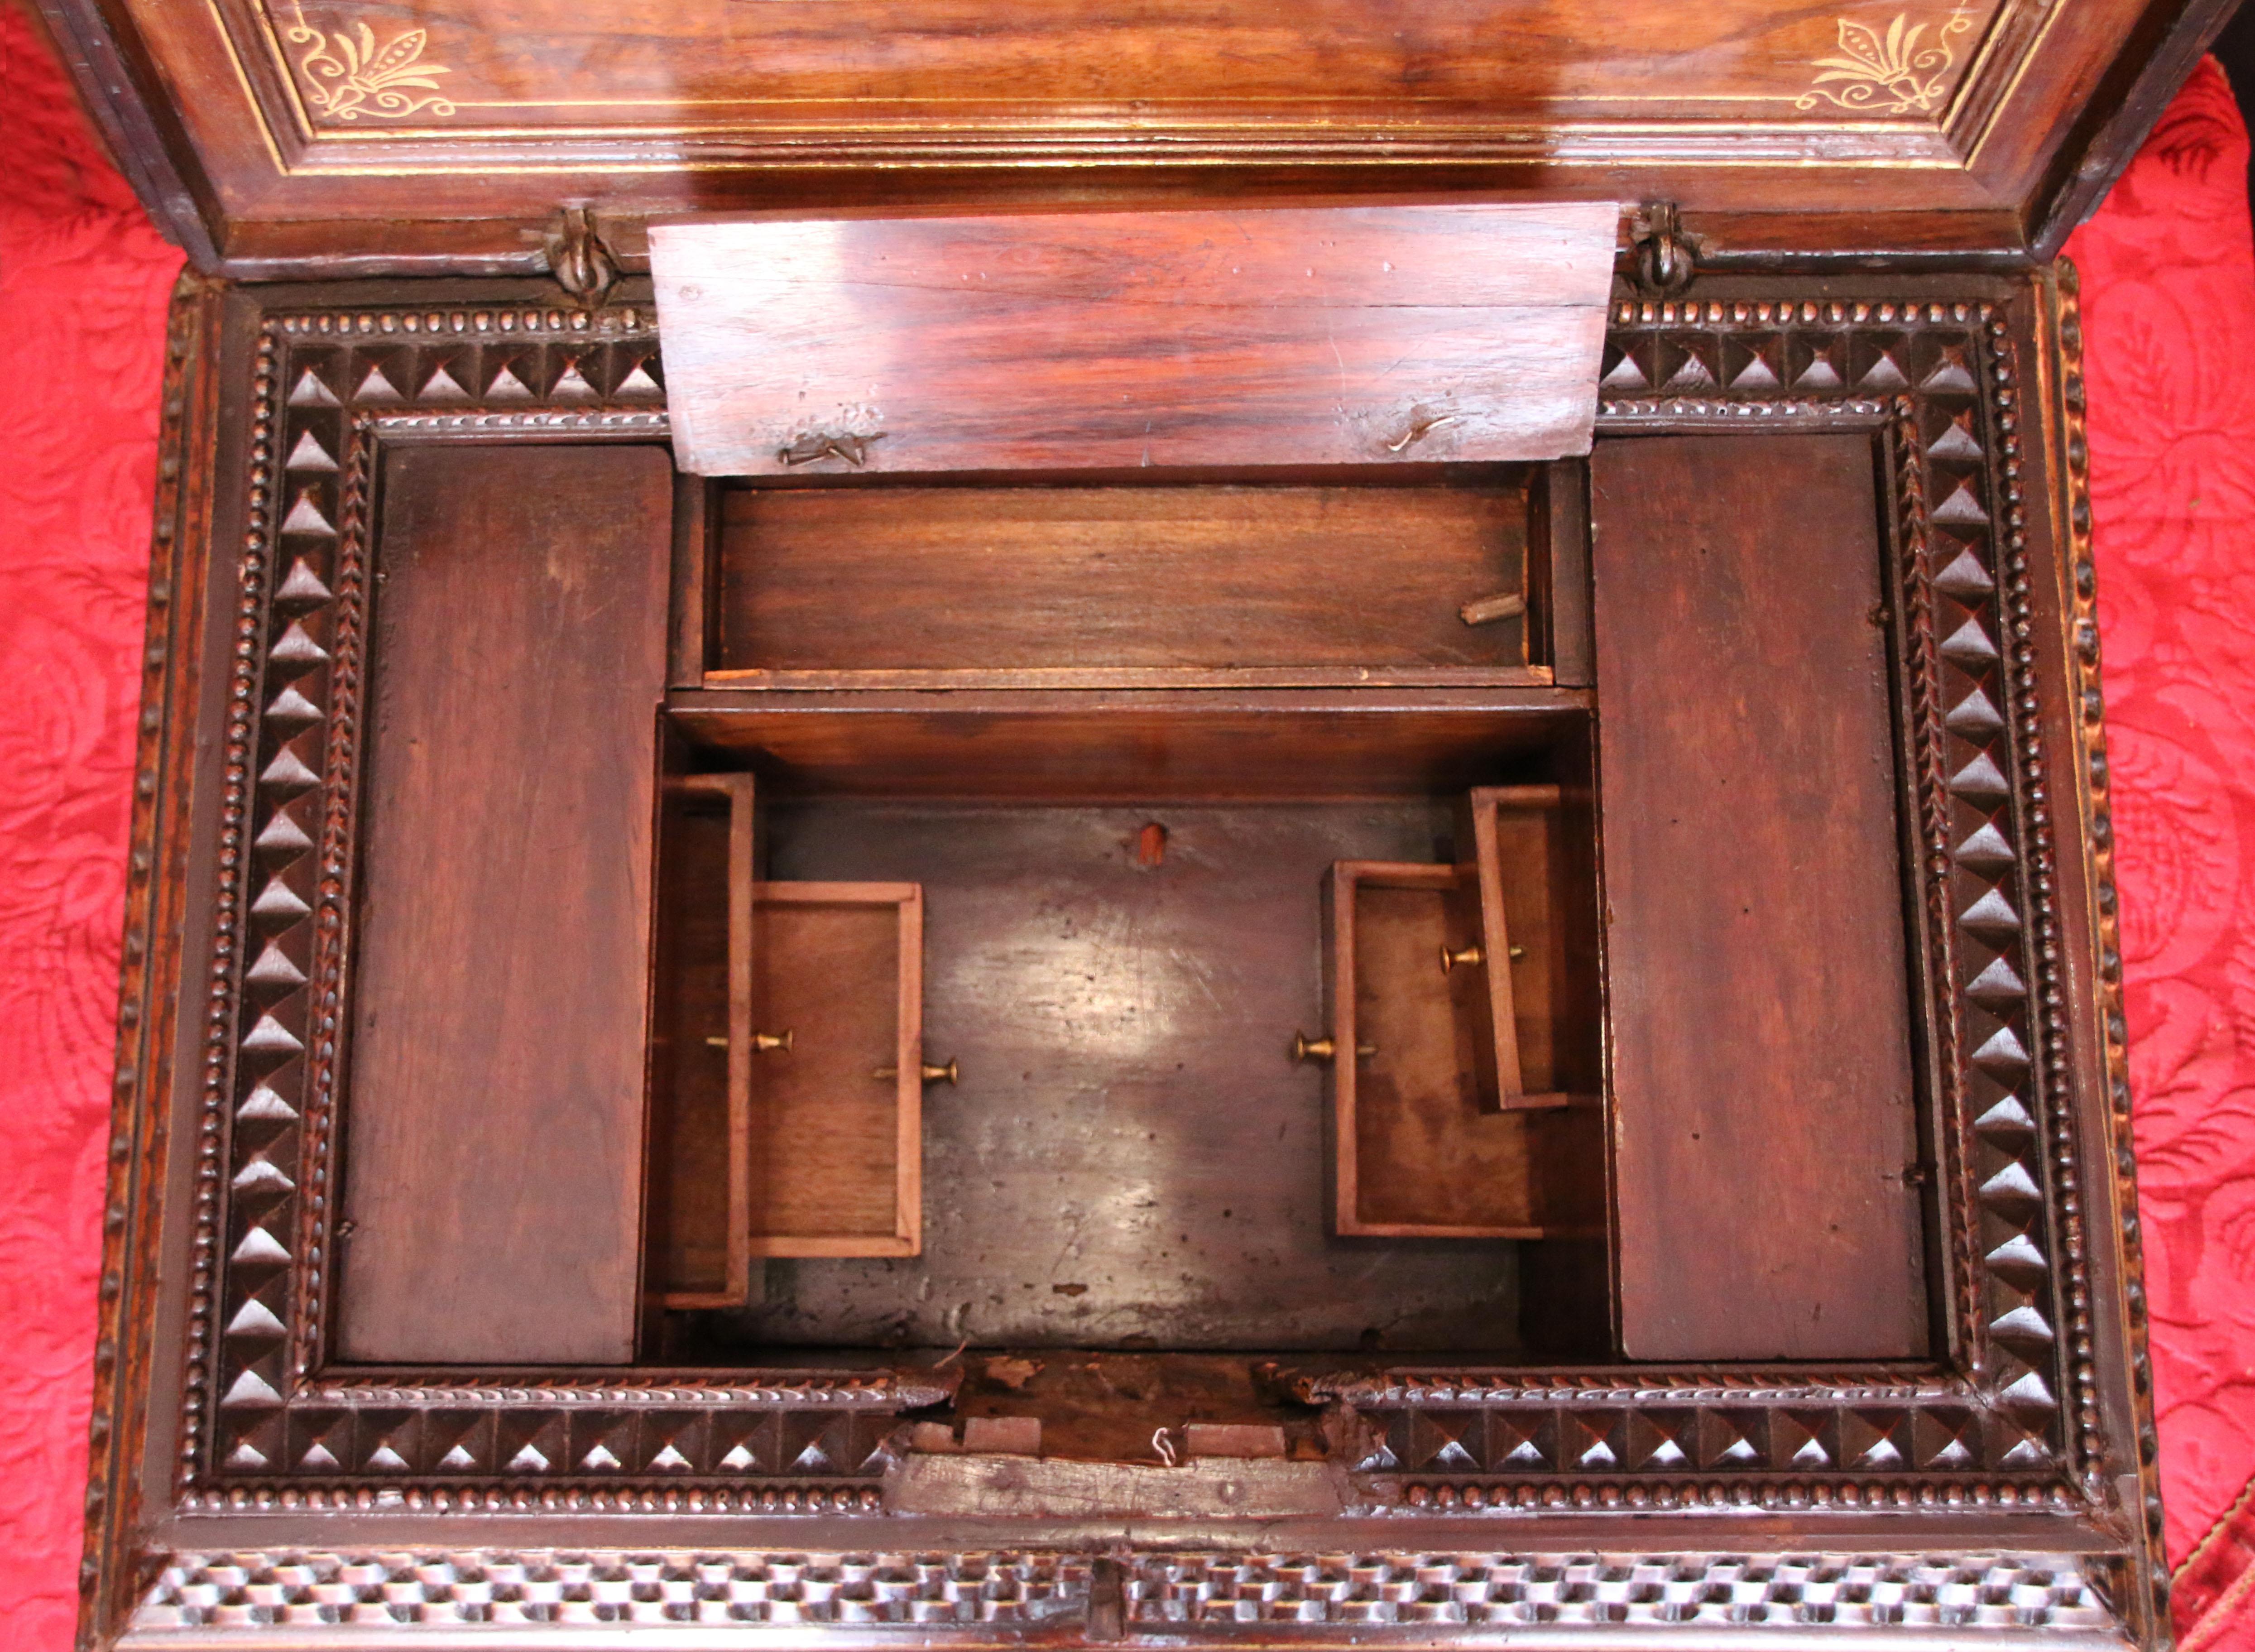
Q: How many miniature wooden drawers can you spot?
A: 4